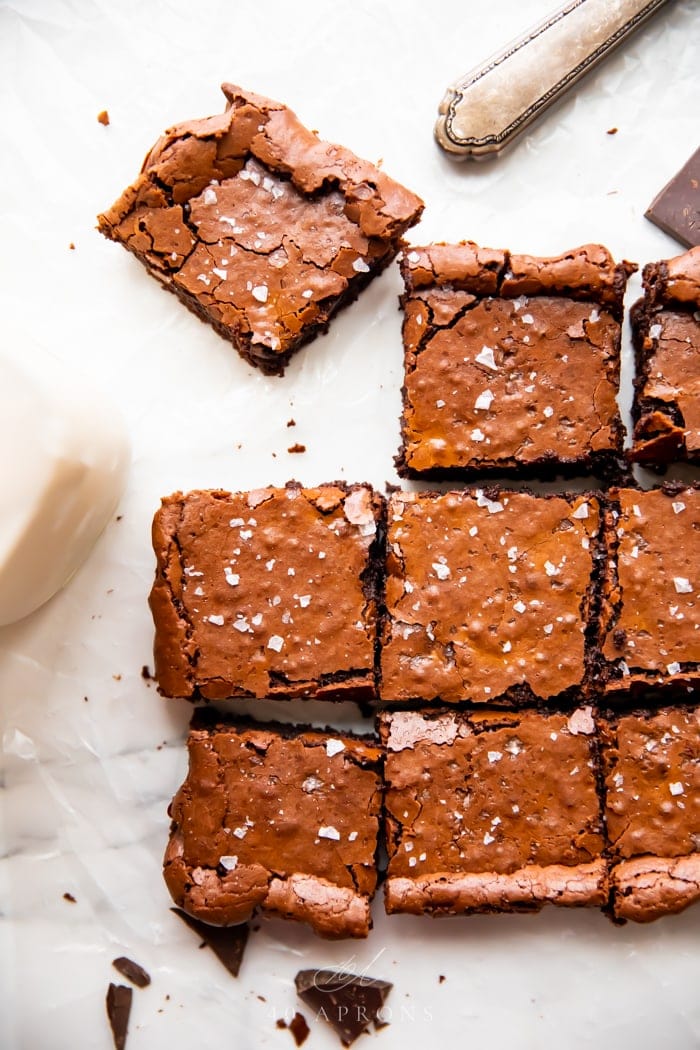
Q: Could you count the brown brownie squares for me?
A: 9